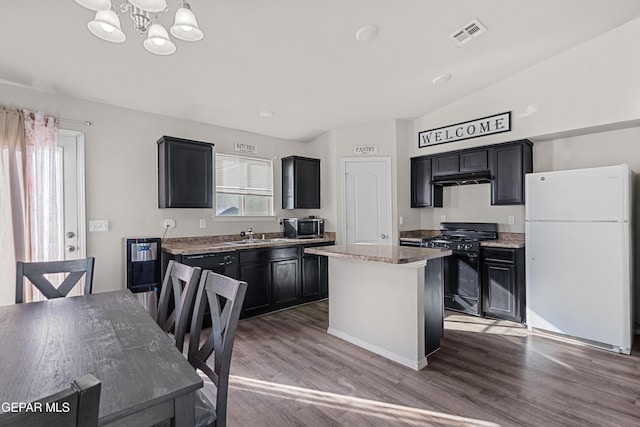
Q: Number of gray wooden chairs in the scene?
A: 4